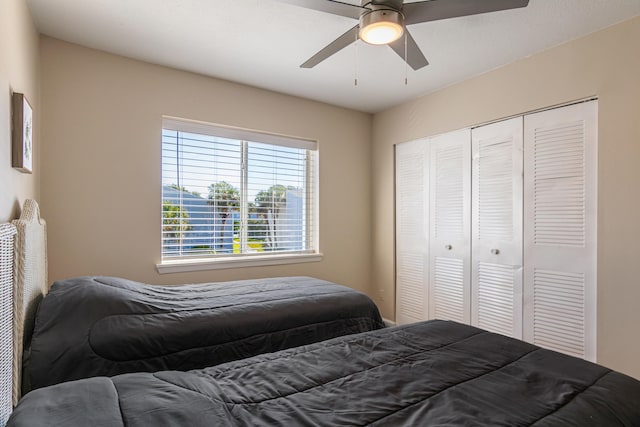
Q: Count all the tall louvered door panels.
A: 4